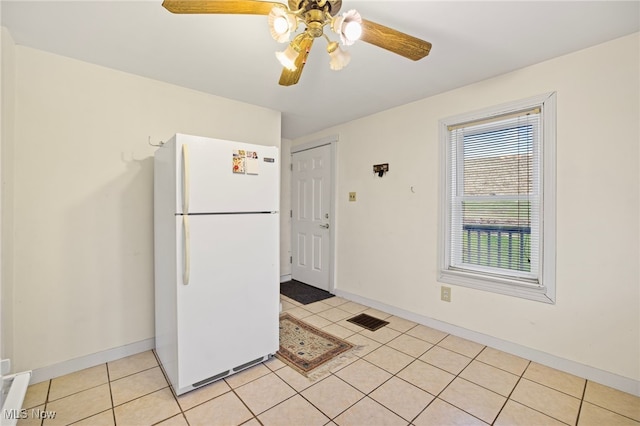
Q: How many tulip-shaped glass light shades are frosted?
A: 4